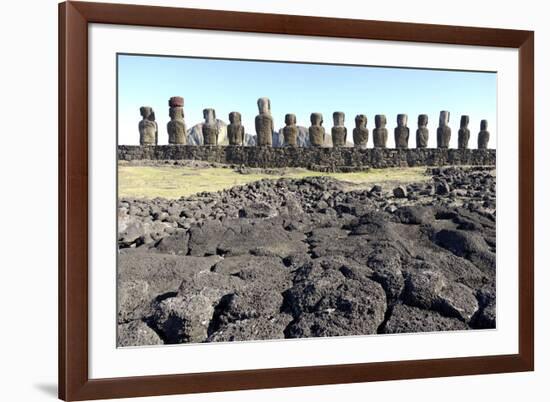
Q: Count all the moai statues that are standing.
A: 15